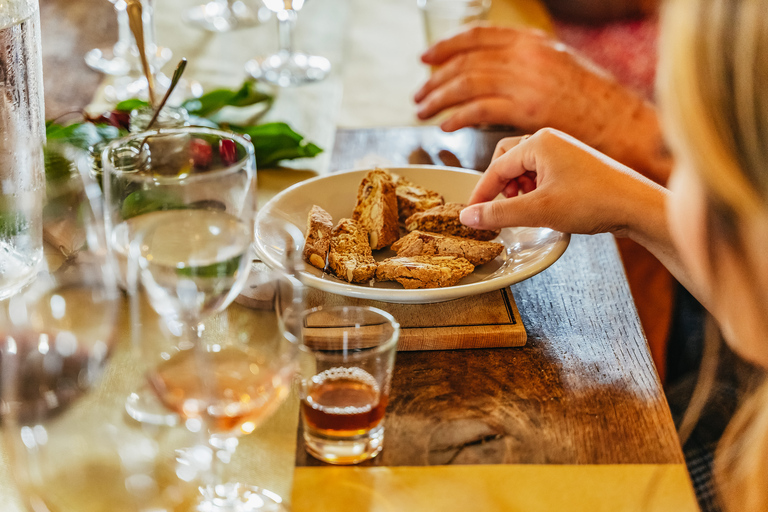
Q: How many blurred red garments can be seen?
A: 1